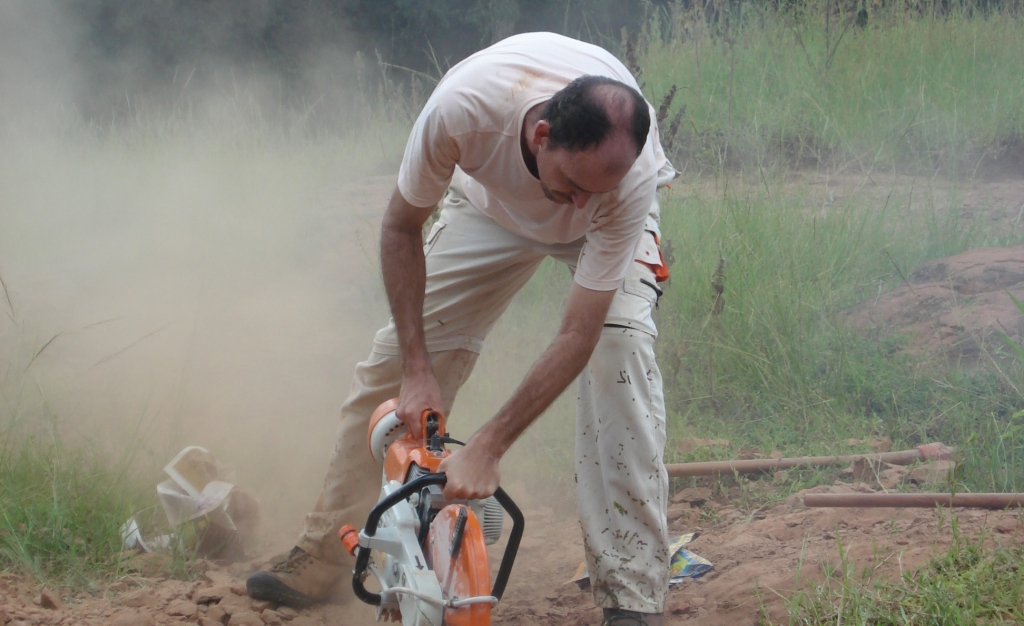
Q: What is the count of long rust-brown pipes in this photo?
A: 2